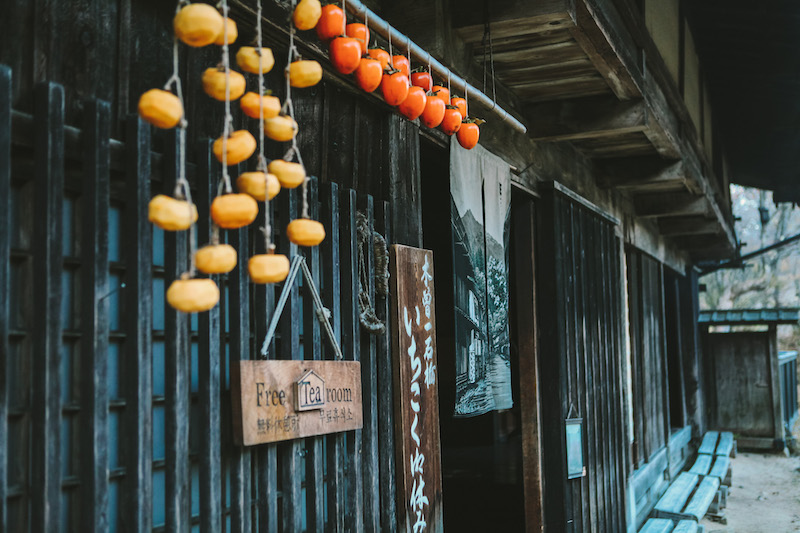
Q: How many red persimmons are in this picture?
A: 14